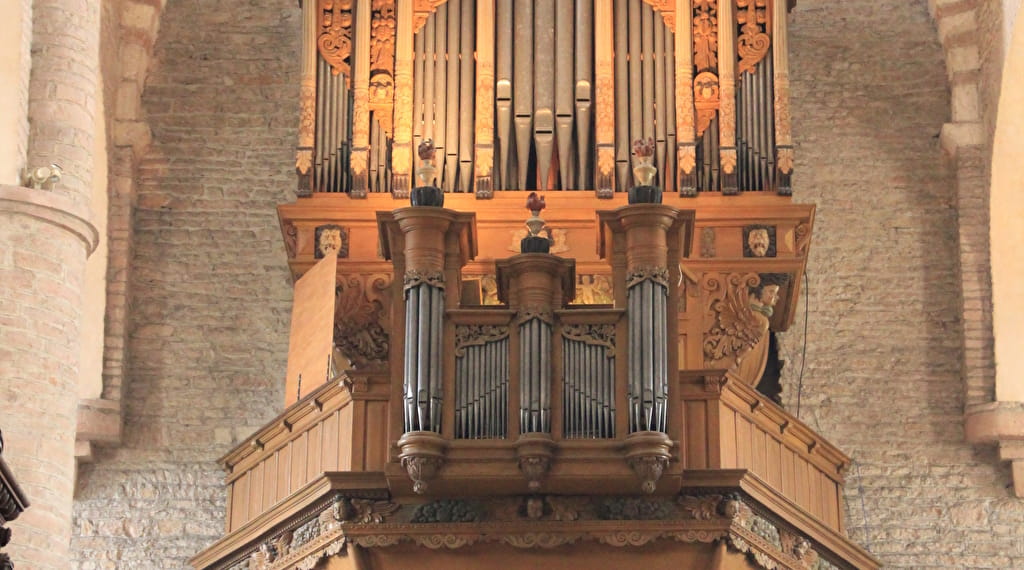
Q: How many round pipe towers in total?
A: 3